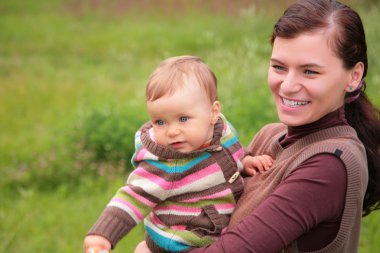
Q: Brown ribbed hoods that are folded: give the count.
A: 1